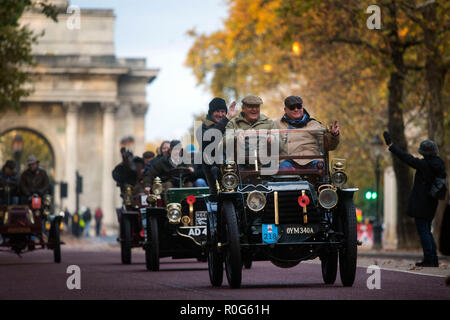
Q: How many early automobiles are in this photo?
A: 4